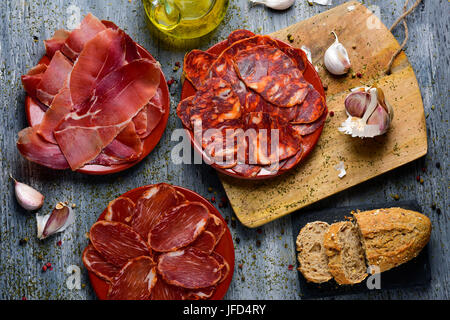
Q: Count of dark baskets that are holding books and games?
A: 0